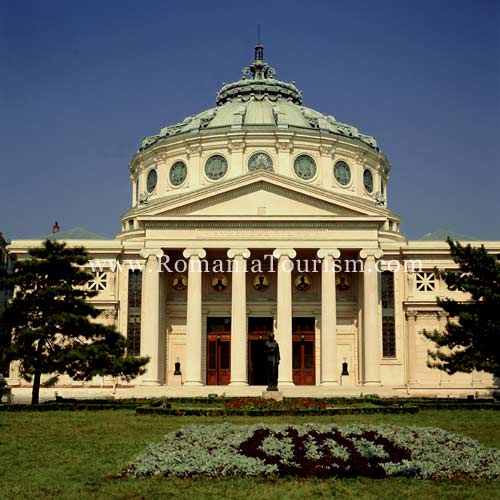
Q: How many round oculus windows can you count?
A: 7